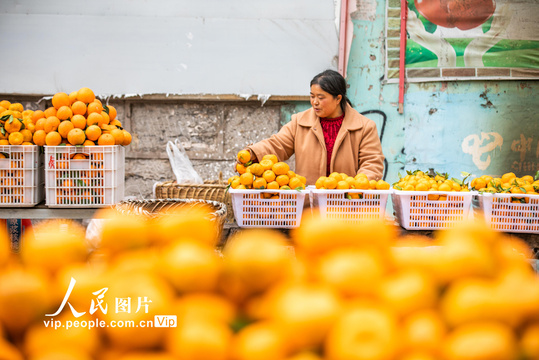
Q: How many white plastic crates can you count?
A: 6